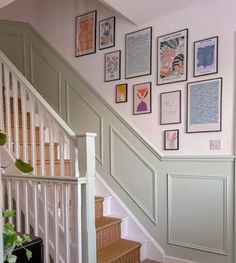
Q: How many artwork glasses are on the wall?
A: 11